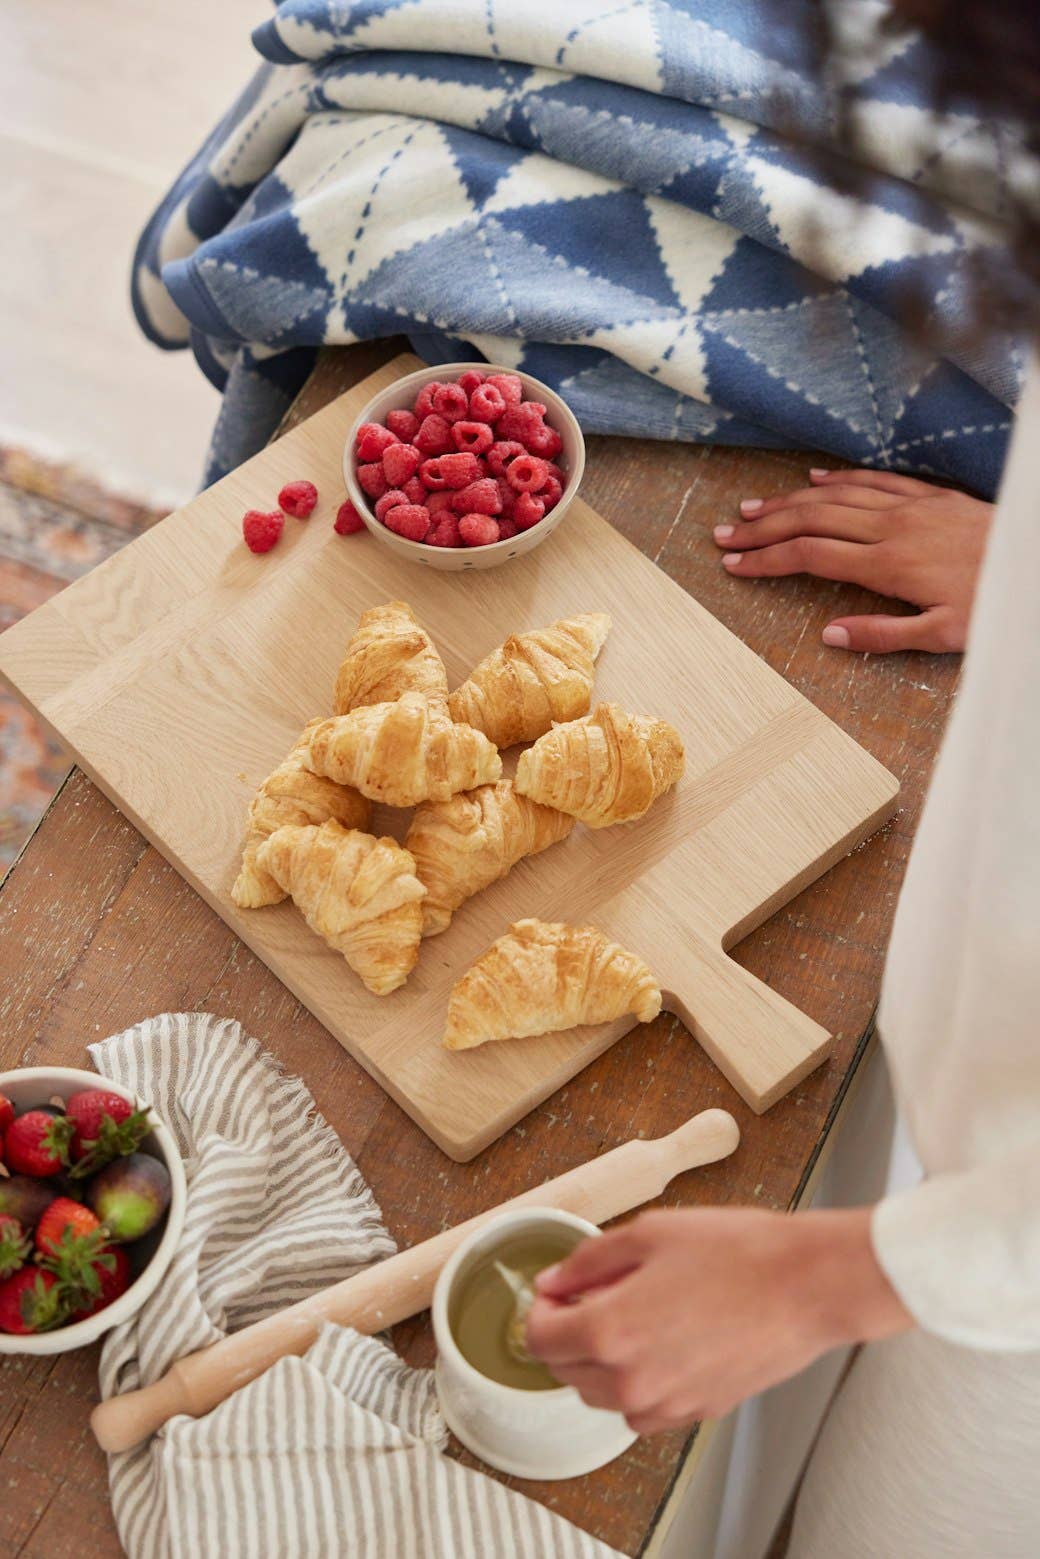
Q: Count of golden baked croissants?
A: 8